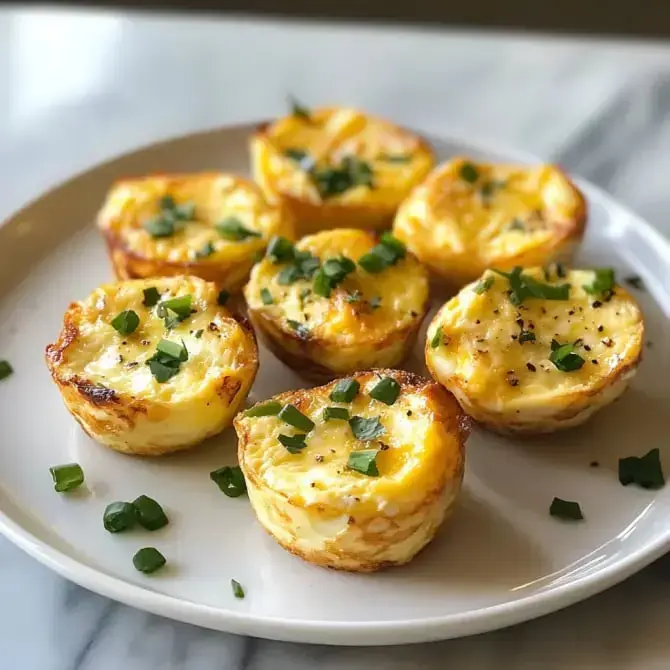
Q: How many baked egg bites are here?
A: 7